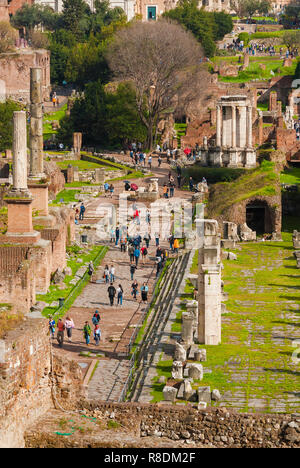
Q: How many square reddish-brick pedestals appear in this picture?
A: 2